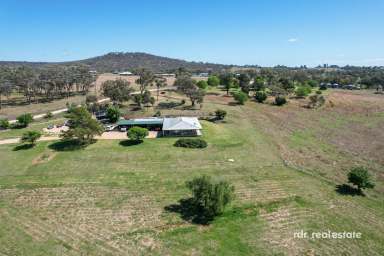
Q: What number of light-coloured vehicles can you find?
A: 2